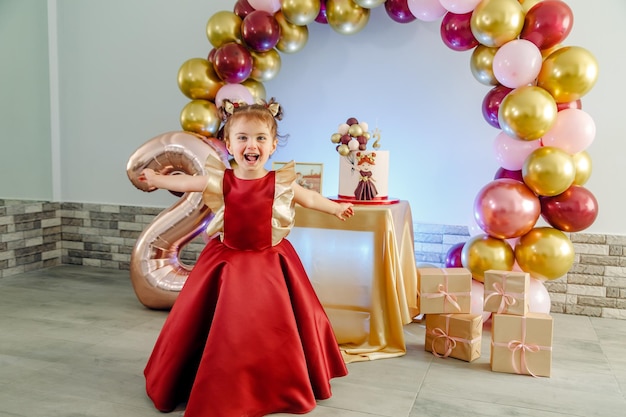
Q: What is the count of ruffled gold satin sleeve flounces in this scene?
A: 2